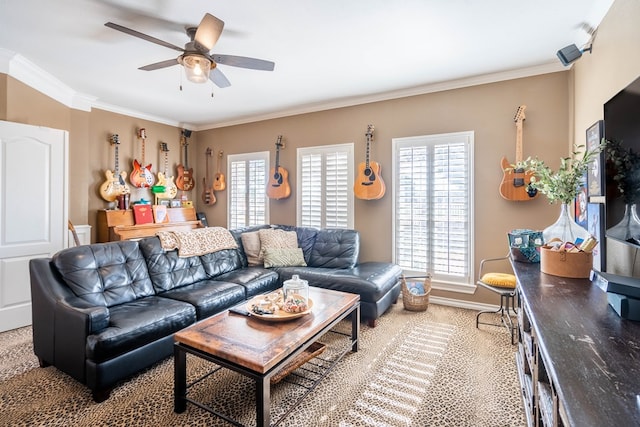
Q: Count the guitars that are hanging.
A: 9